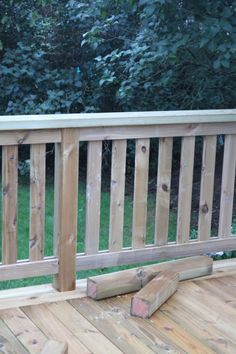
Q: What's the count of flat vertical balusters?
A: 9